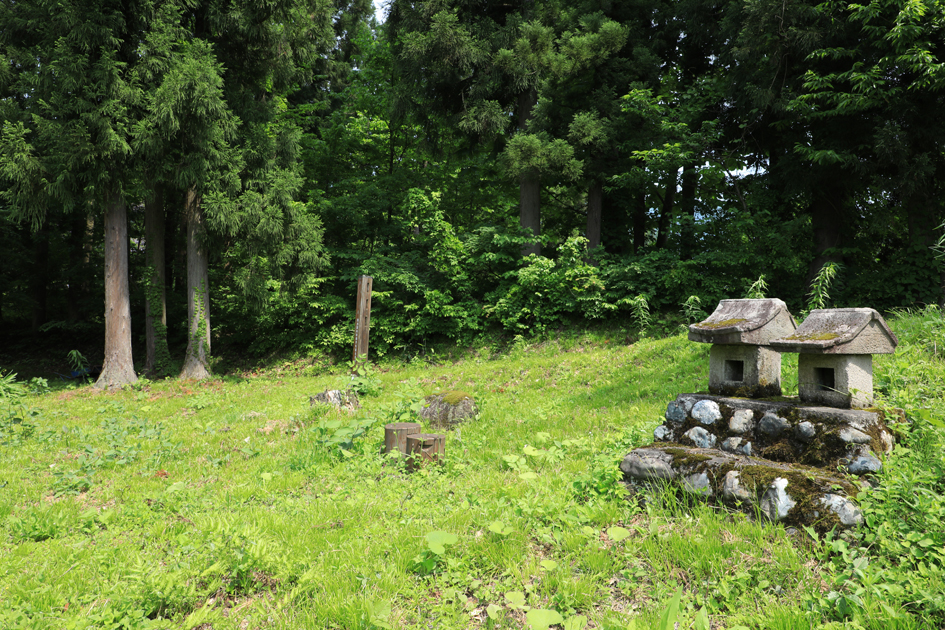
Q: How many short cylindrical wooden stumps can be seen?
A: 2